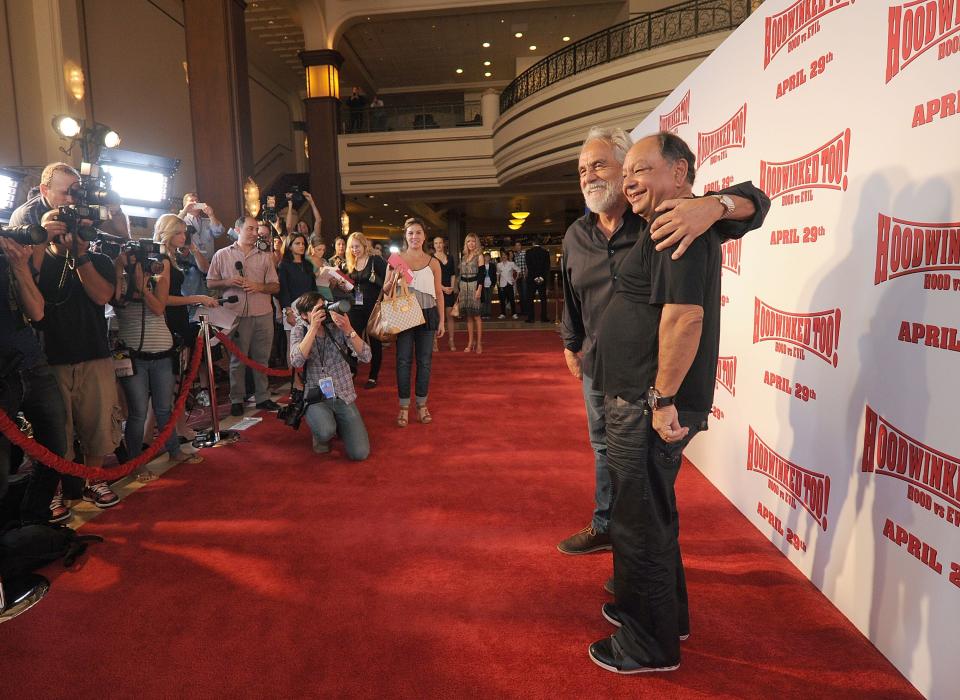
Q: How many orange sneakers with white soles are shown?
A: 2